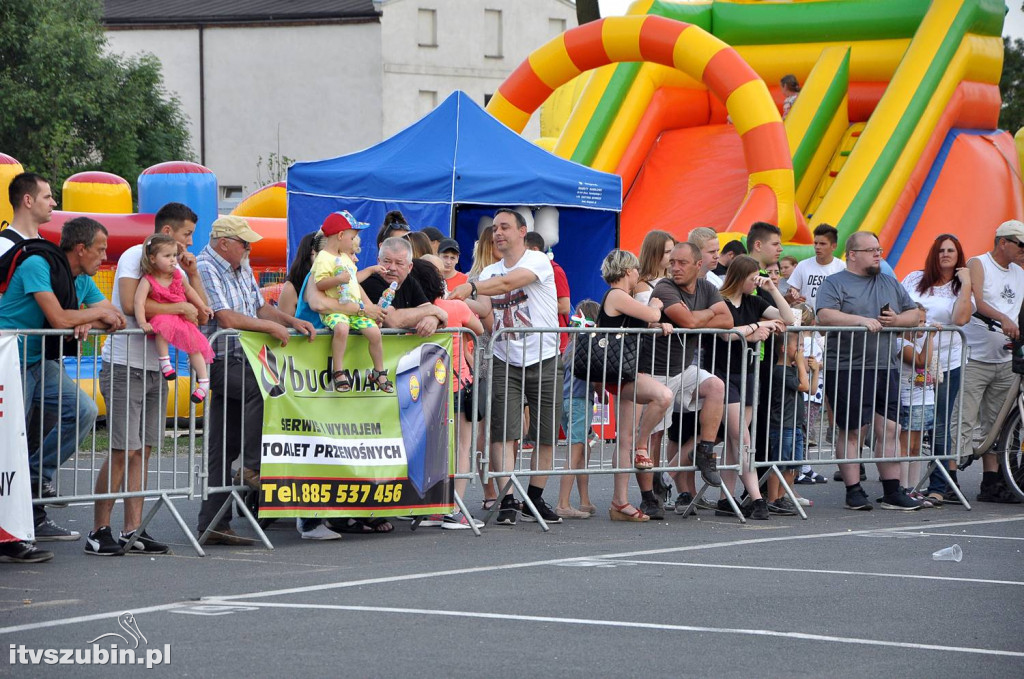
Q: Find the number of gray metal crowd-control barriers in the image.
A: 4